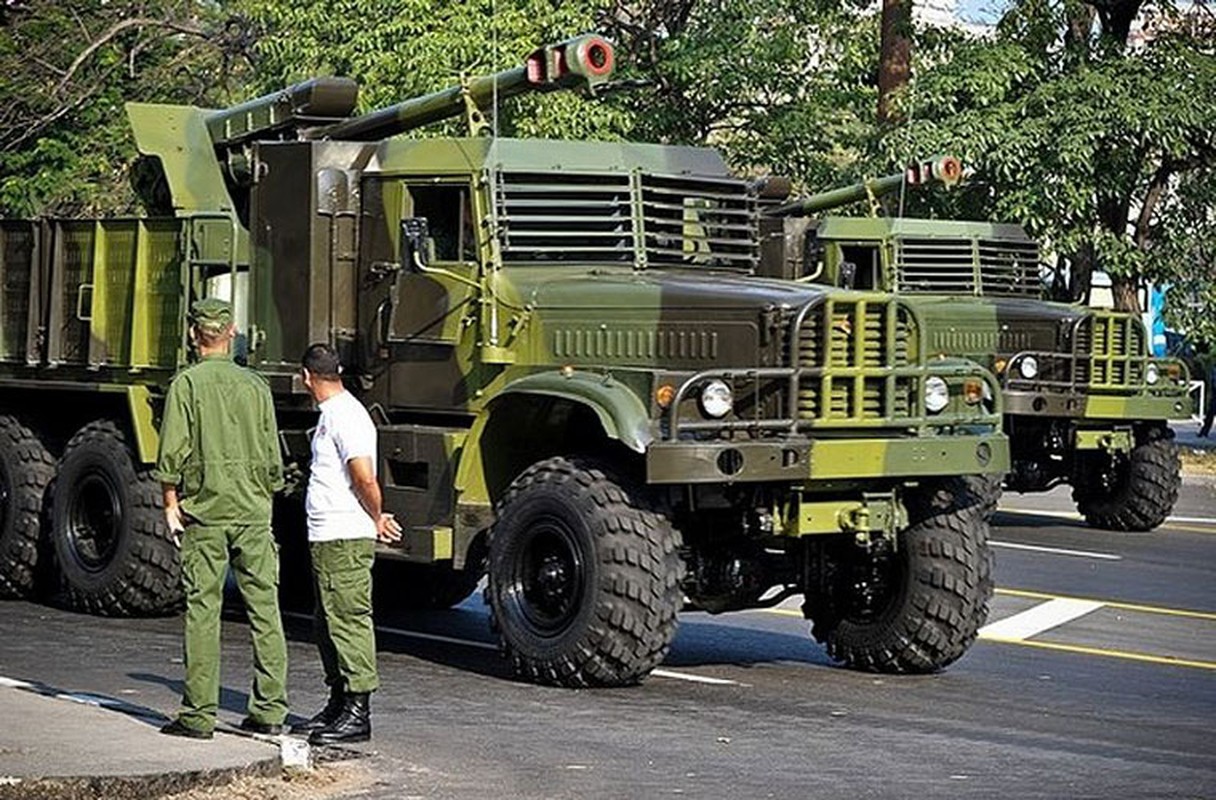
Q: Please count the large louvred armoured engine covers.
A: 2